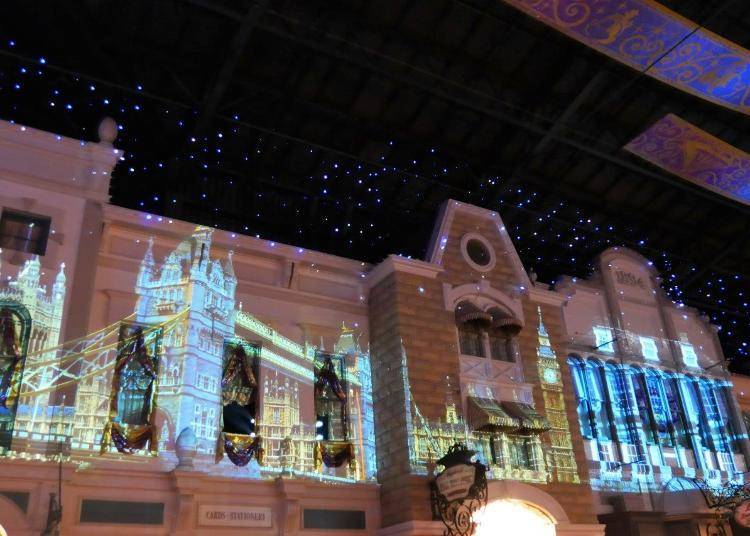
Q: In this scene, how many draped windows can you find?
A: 4